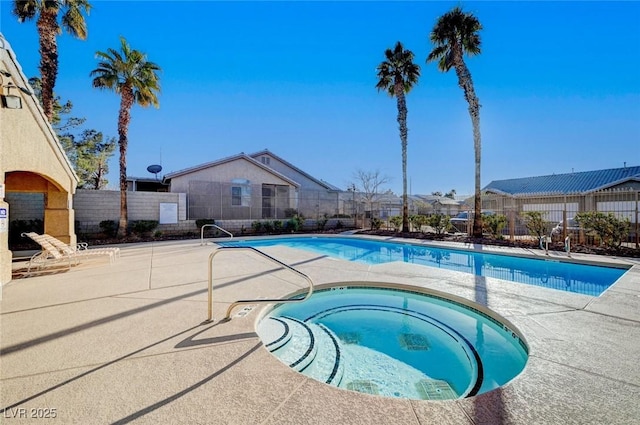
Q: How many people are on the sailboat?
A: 0